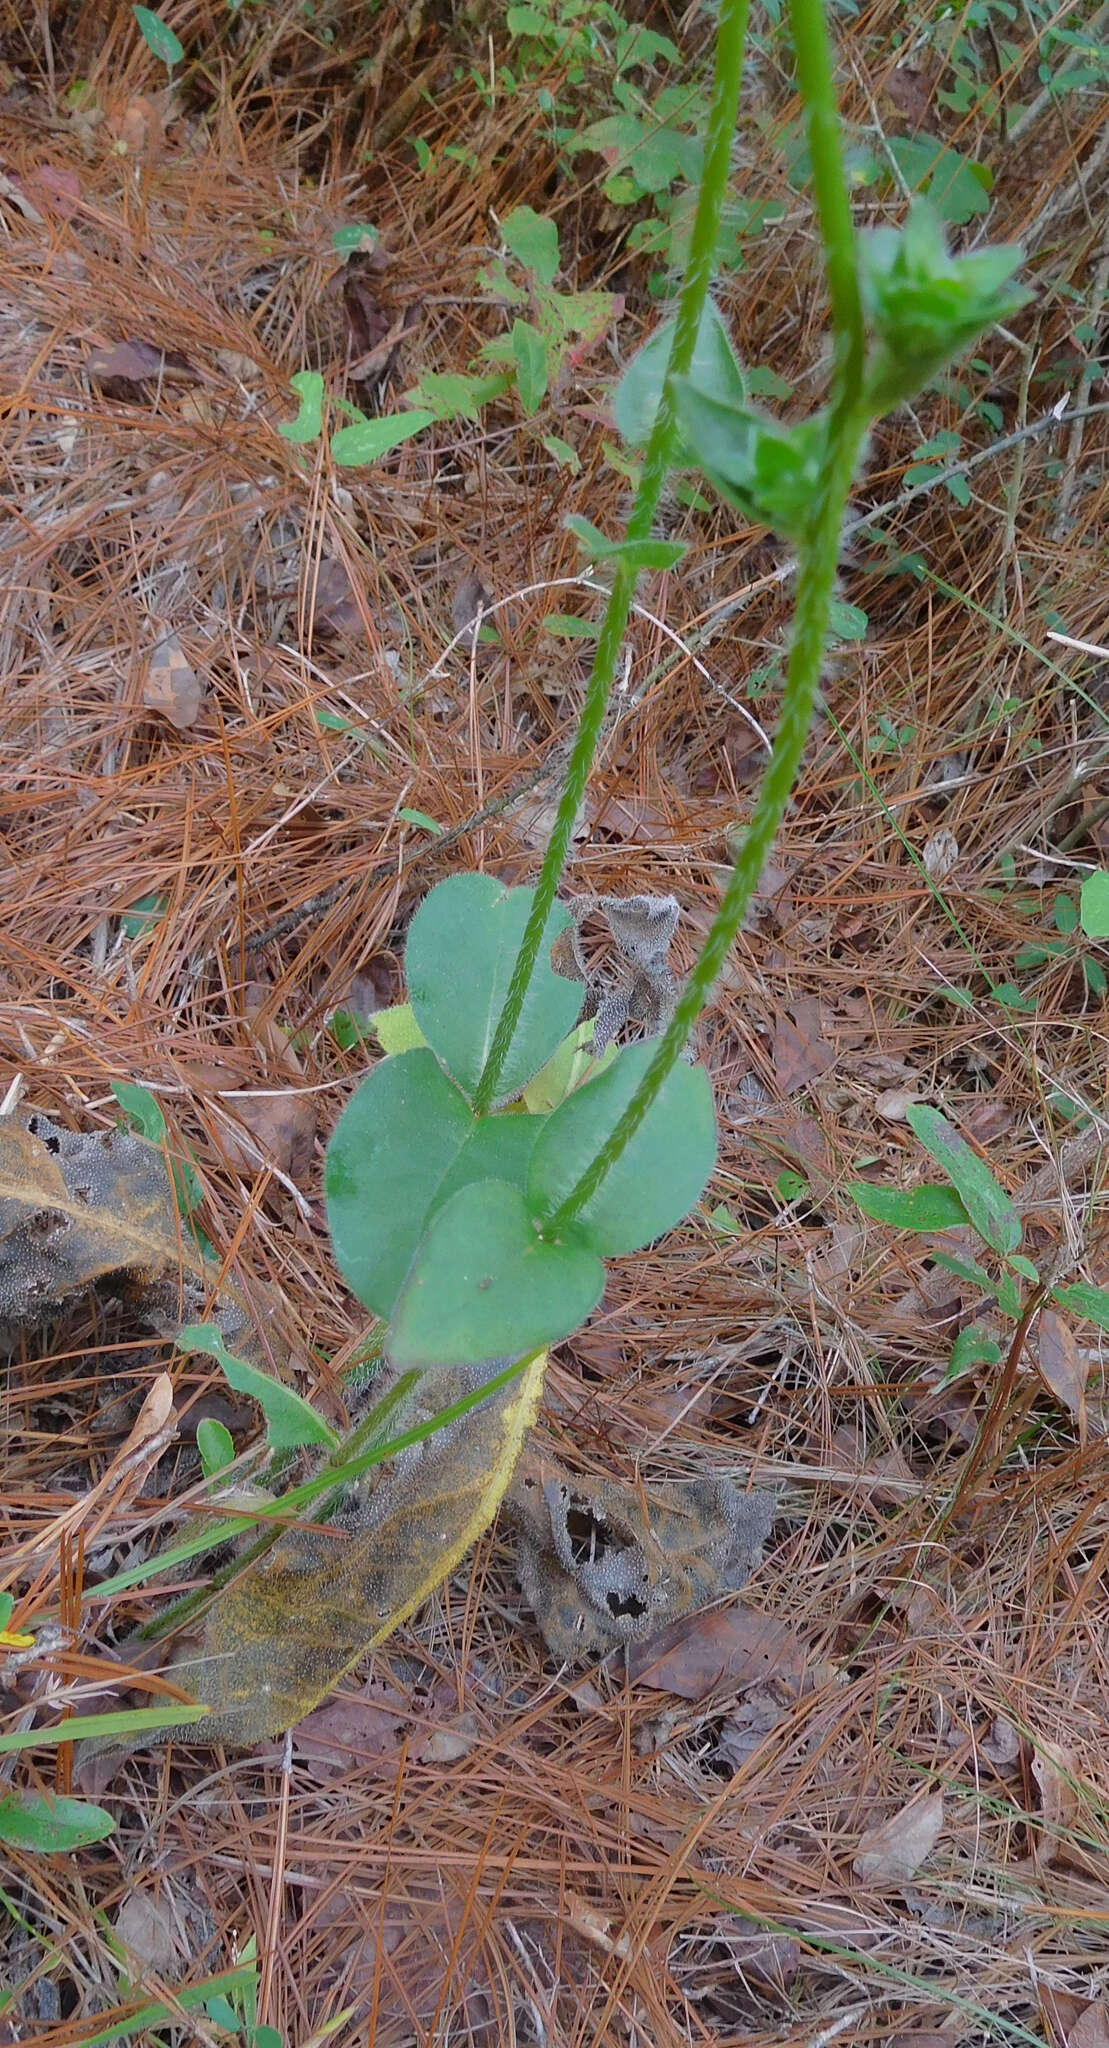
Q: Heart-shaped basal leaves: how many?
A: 4